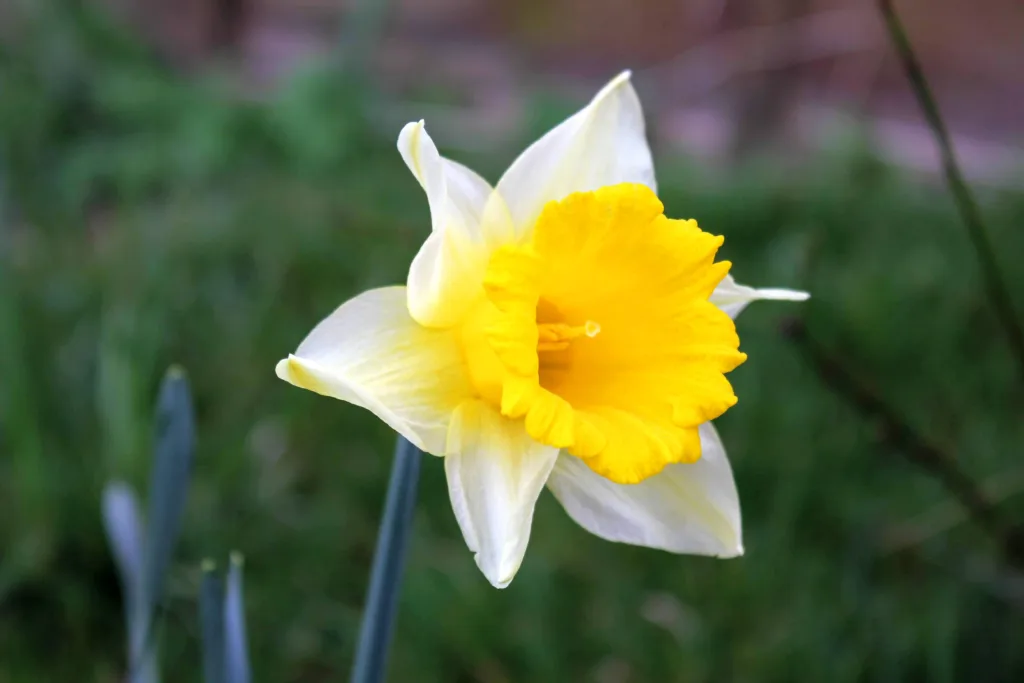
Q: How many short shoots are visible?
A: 4